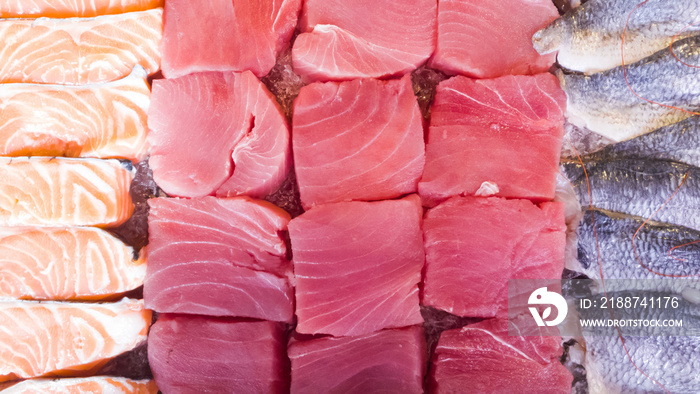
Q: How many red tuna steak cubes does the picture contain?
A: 12